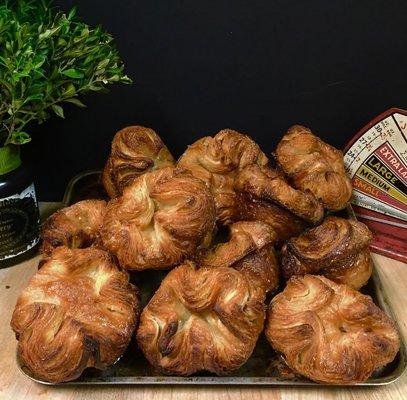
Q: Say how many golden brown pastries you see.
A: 11